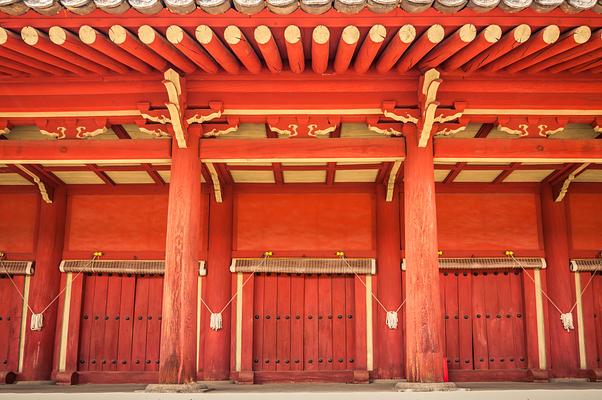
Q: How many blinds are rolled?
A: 5